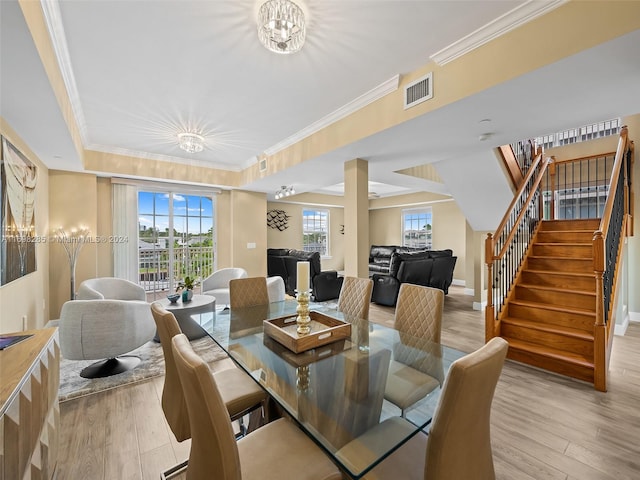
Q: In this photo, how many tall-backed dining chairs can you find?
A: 6